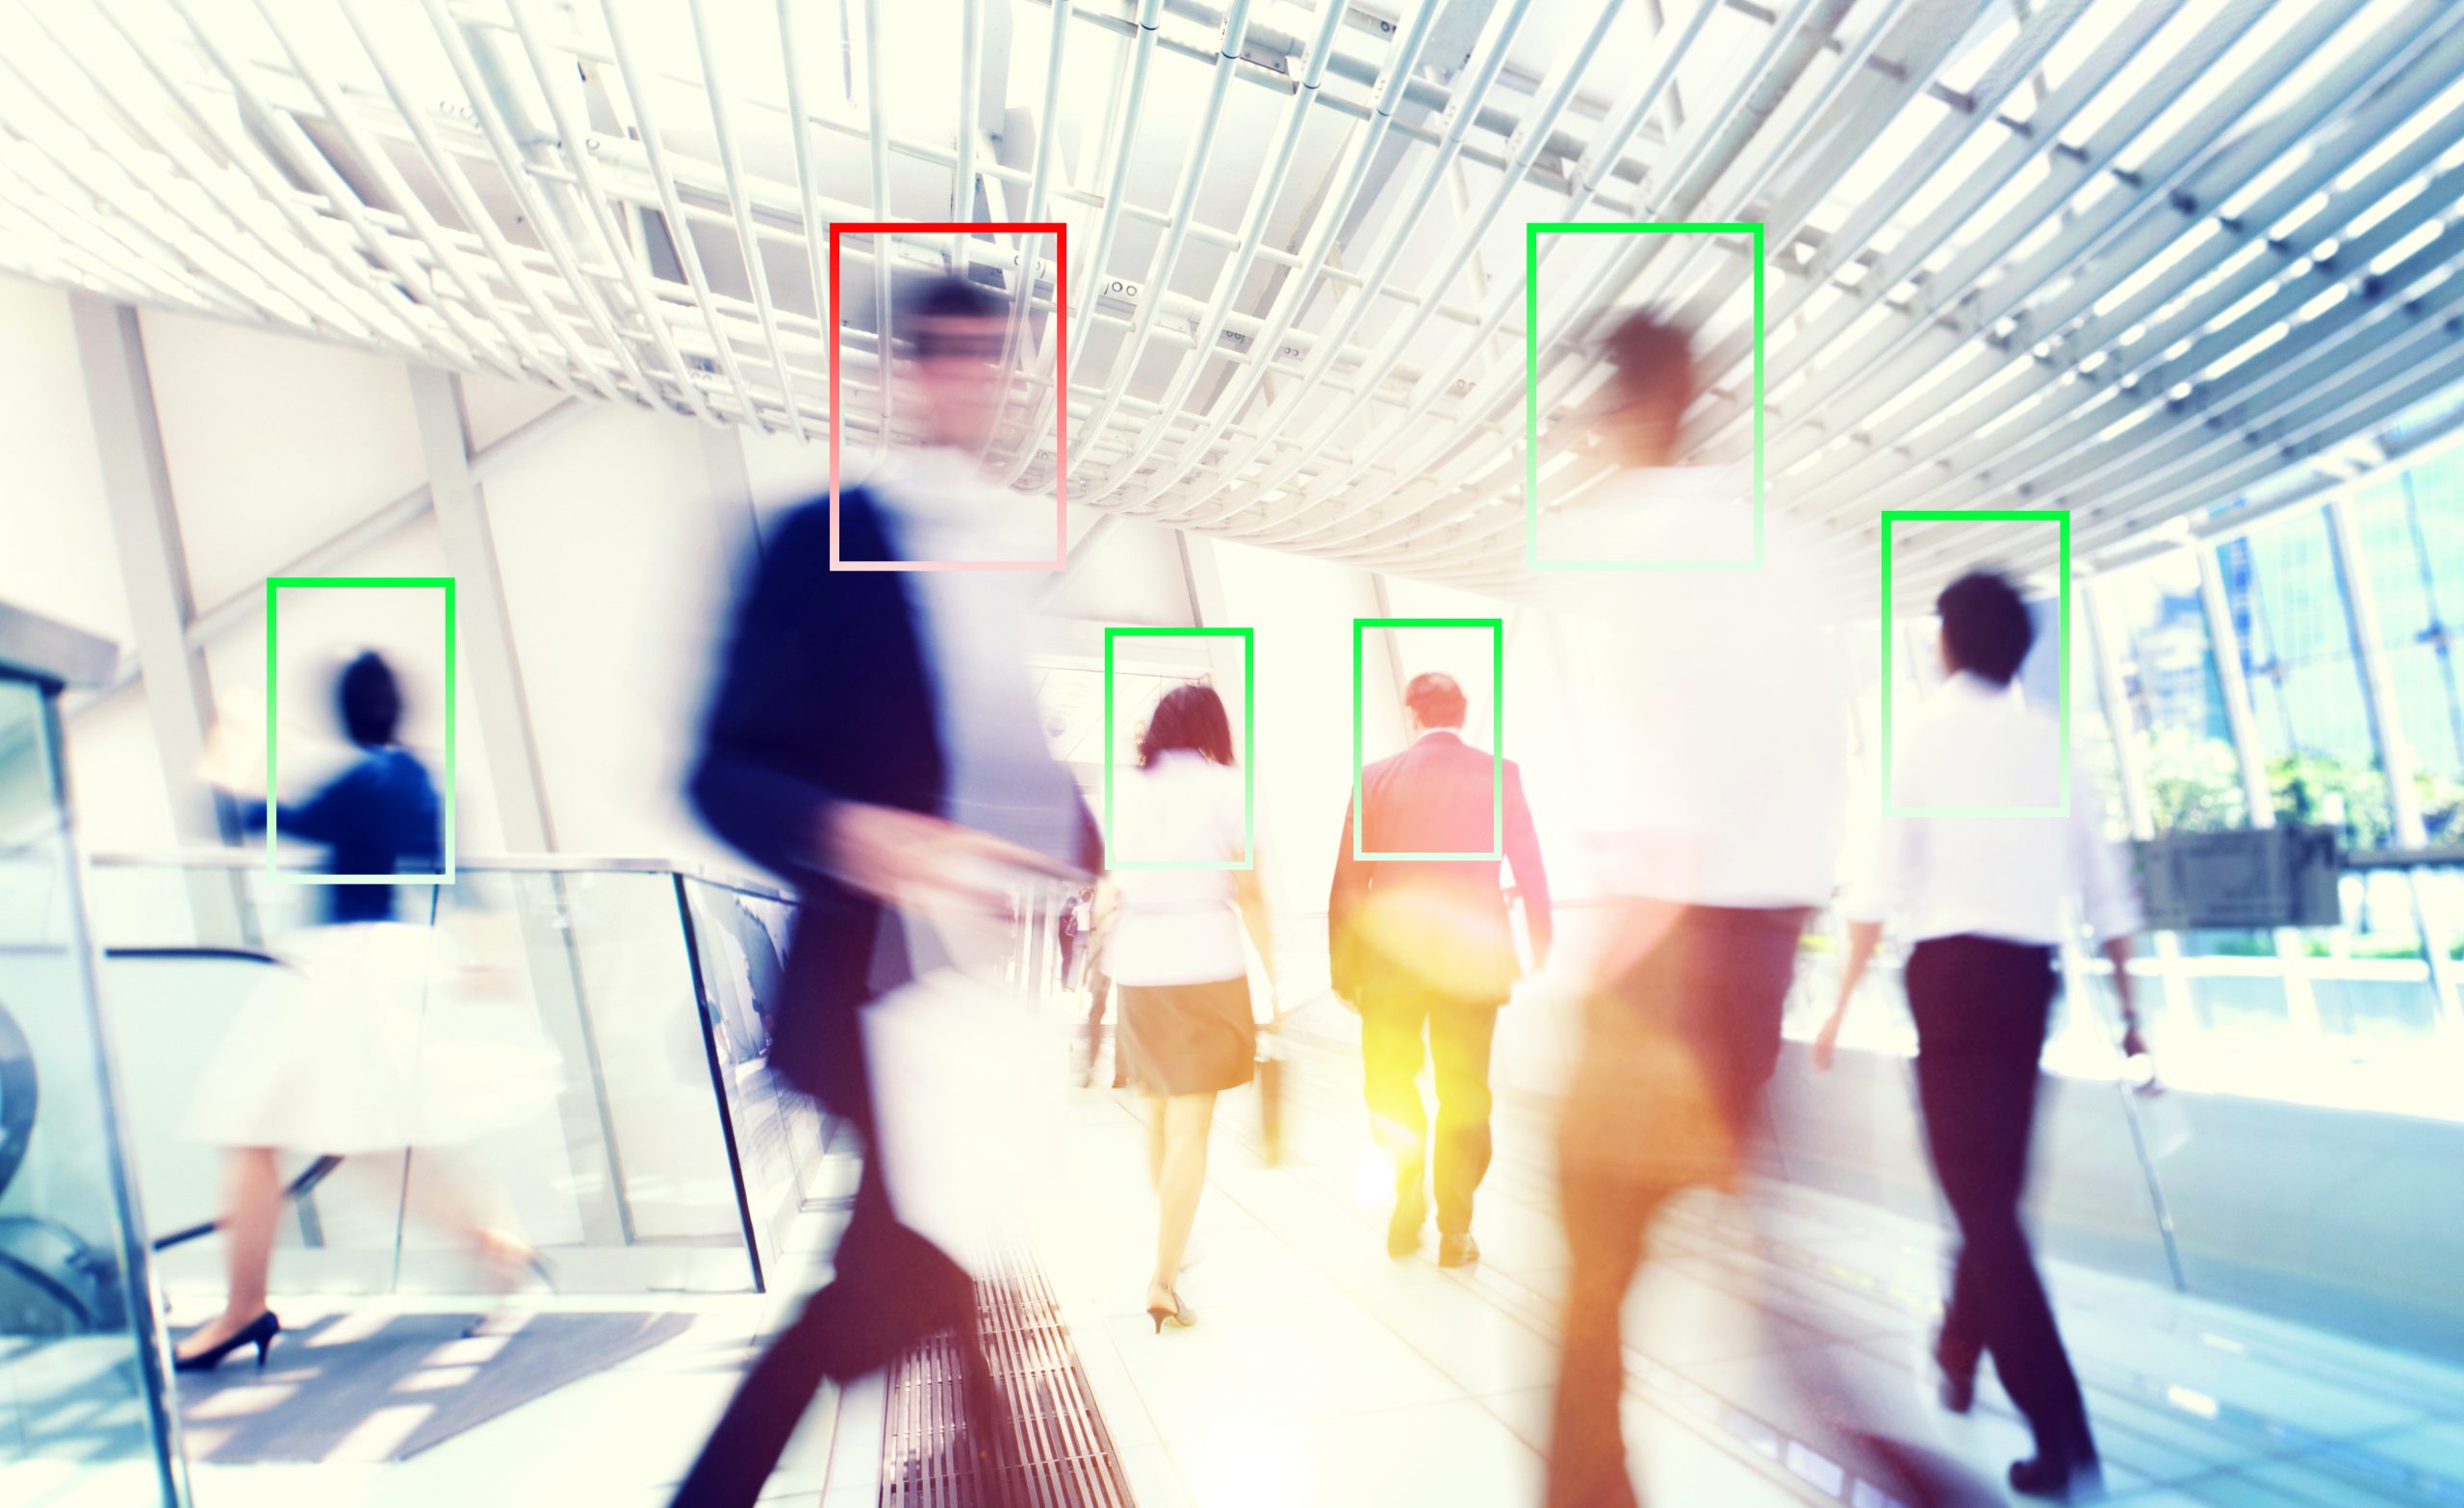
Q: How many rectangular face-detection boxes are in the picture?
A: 6